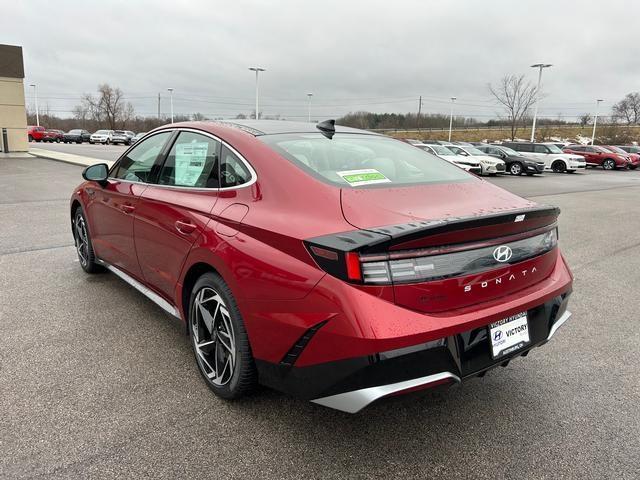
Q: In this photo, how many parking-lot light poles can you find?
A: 7